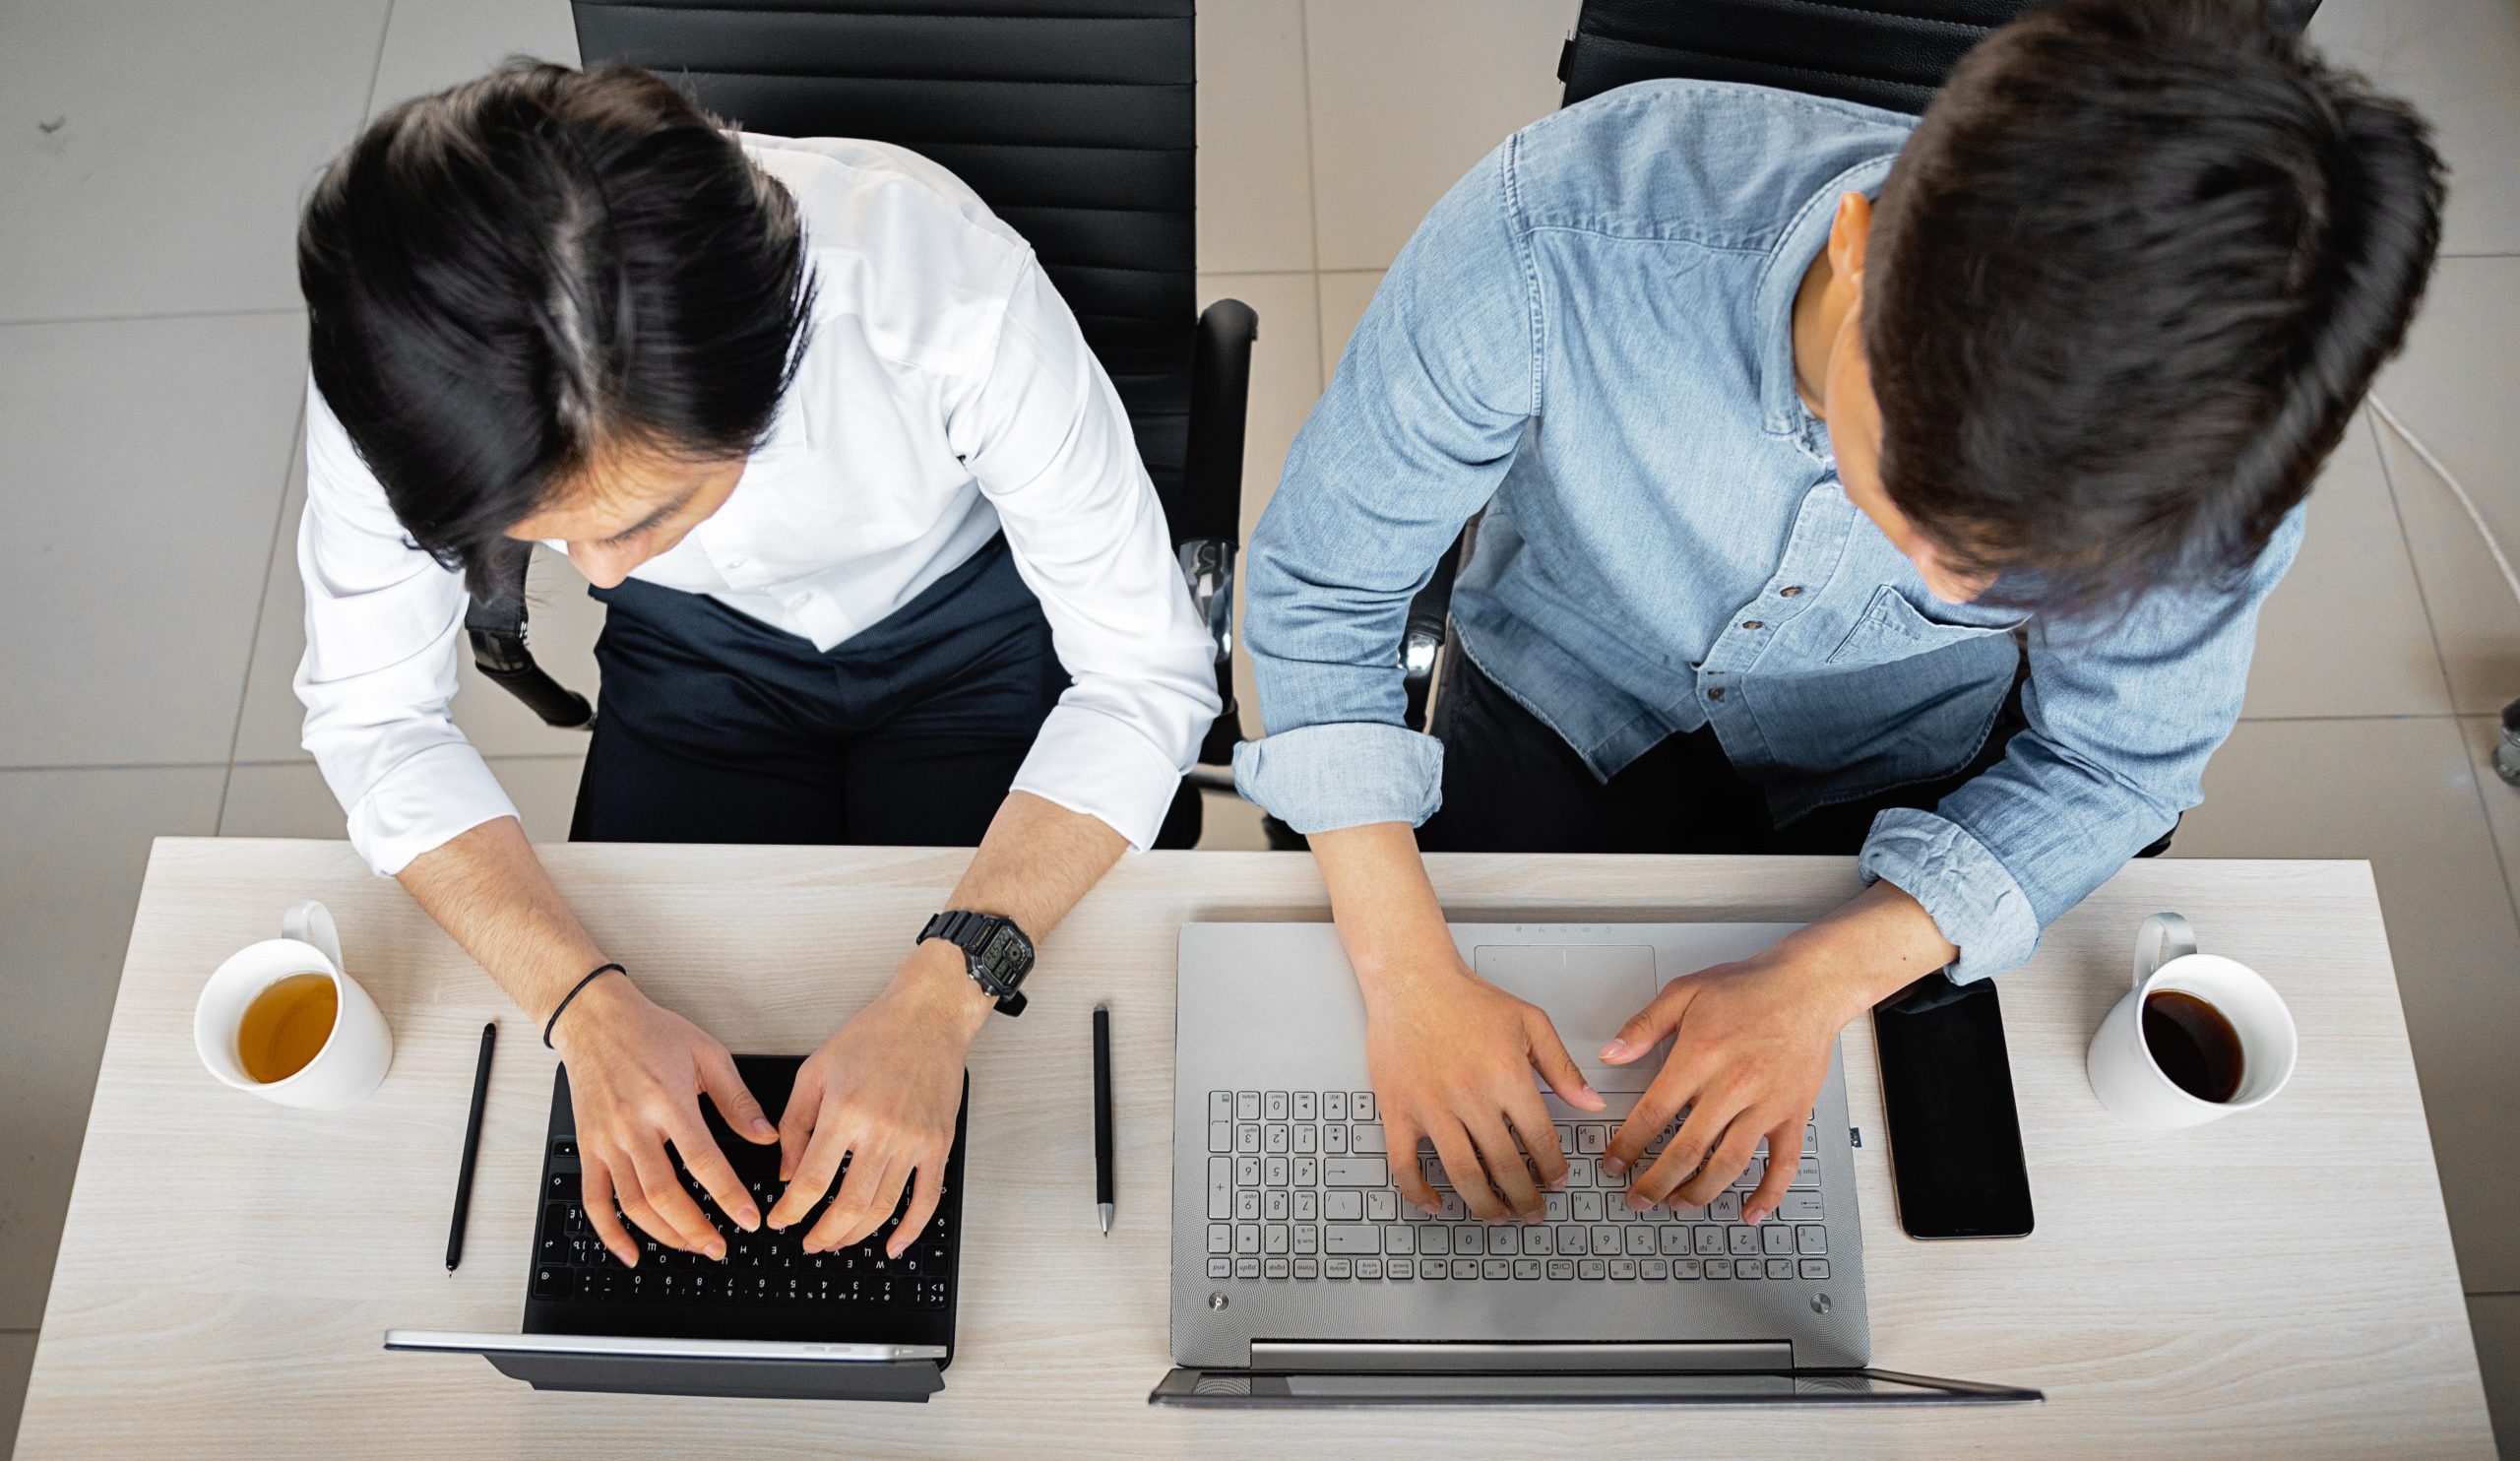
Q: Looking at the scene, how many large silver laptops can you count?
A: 1